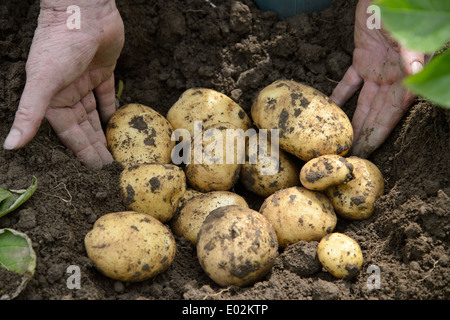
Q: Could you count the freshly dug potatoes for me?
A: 13